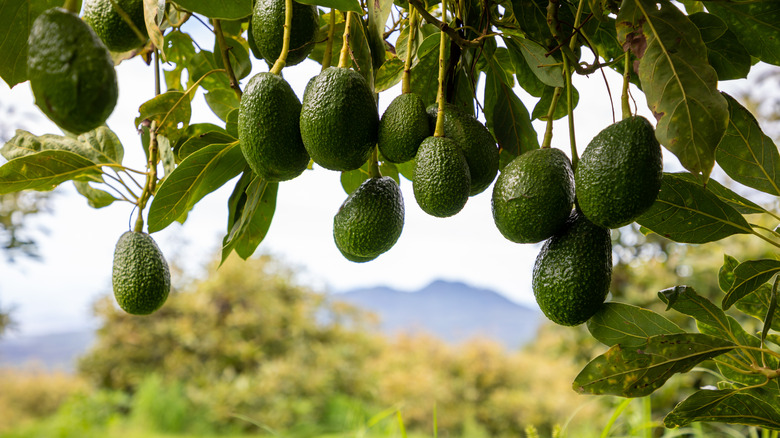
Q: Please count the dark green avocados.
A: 13